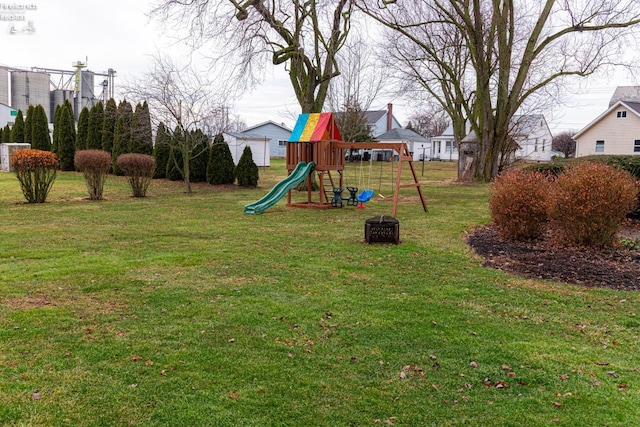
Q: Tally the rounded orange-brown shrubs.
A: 5